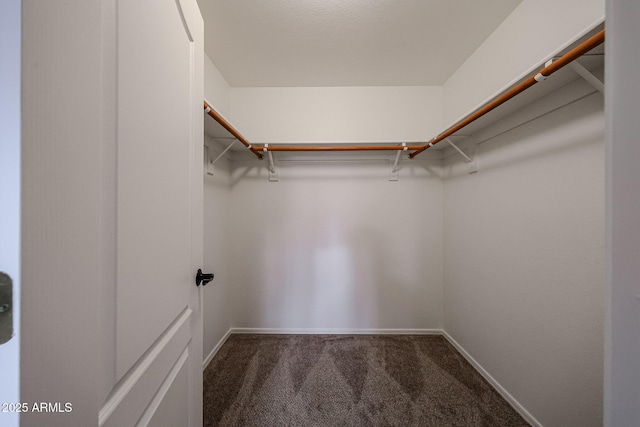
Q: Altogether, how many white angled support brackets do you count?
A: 5